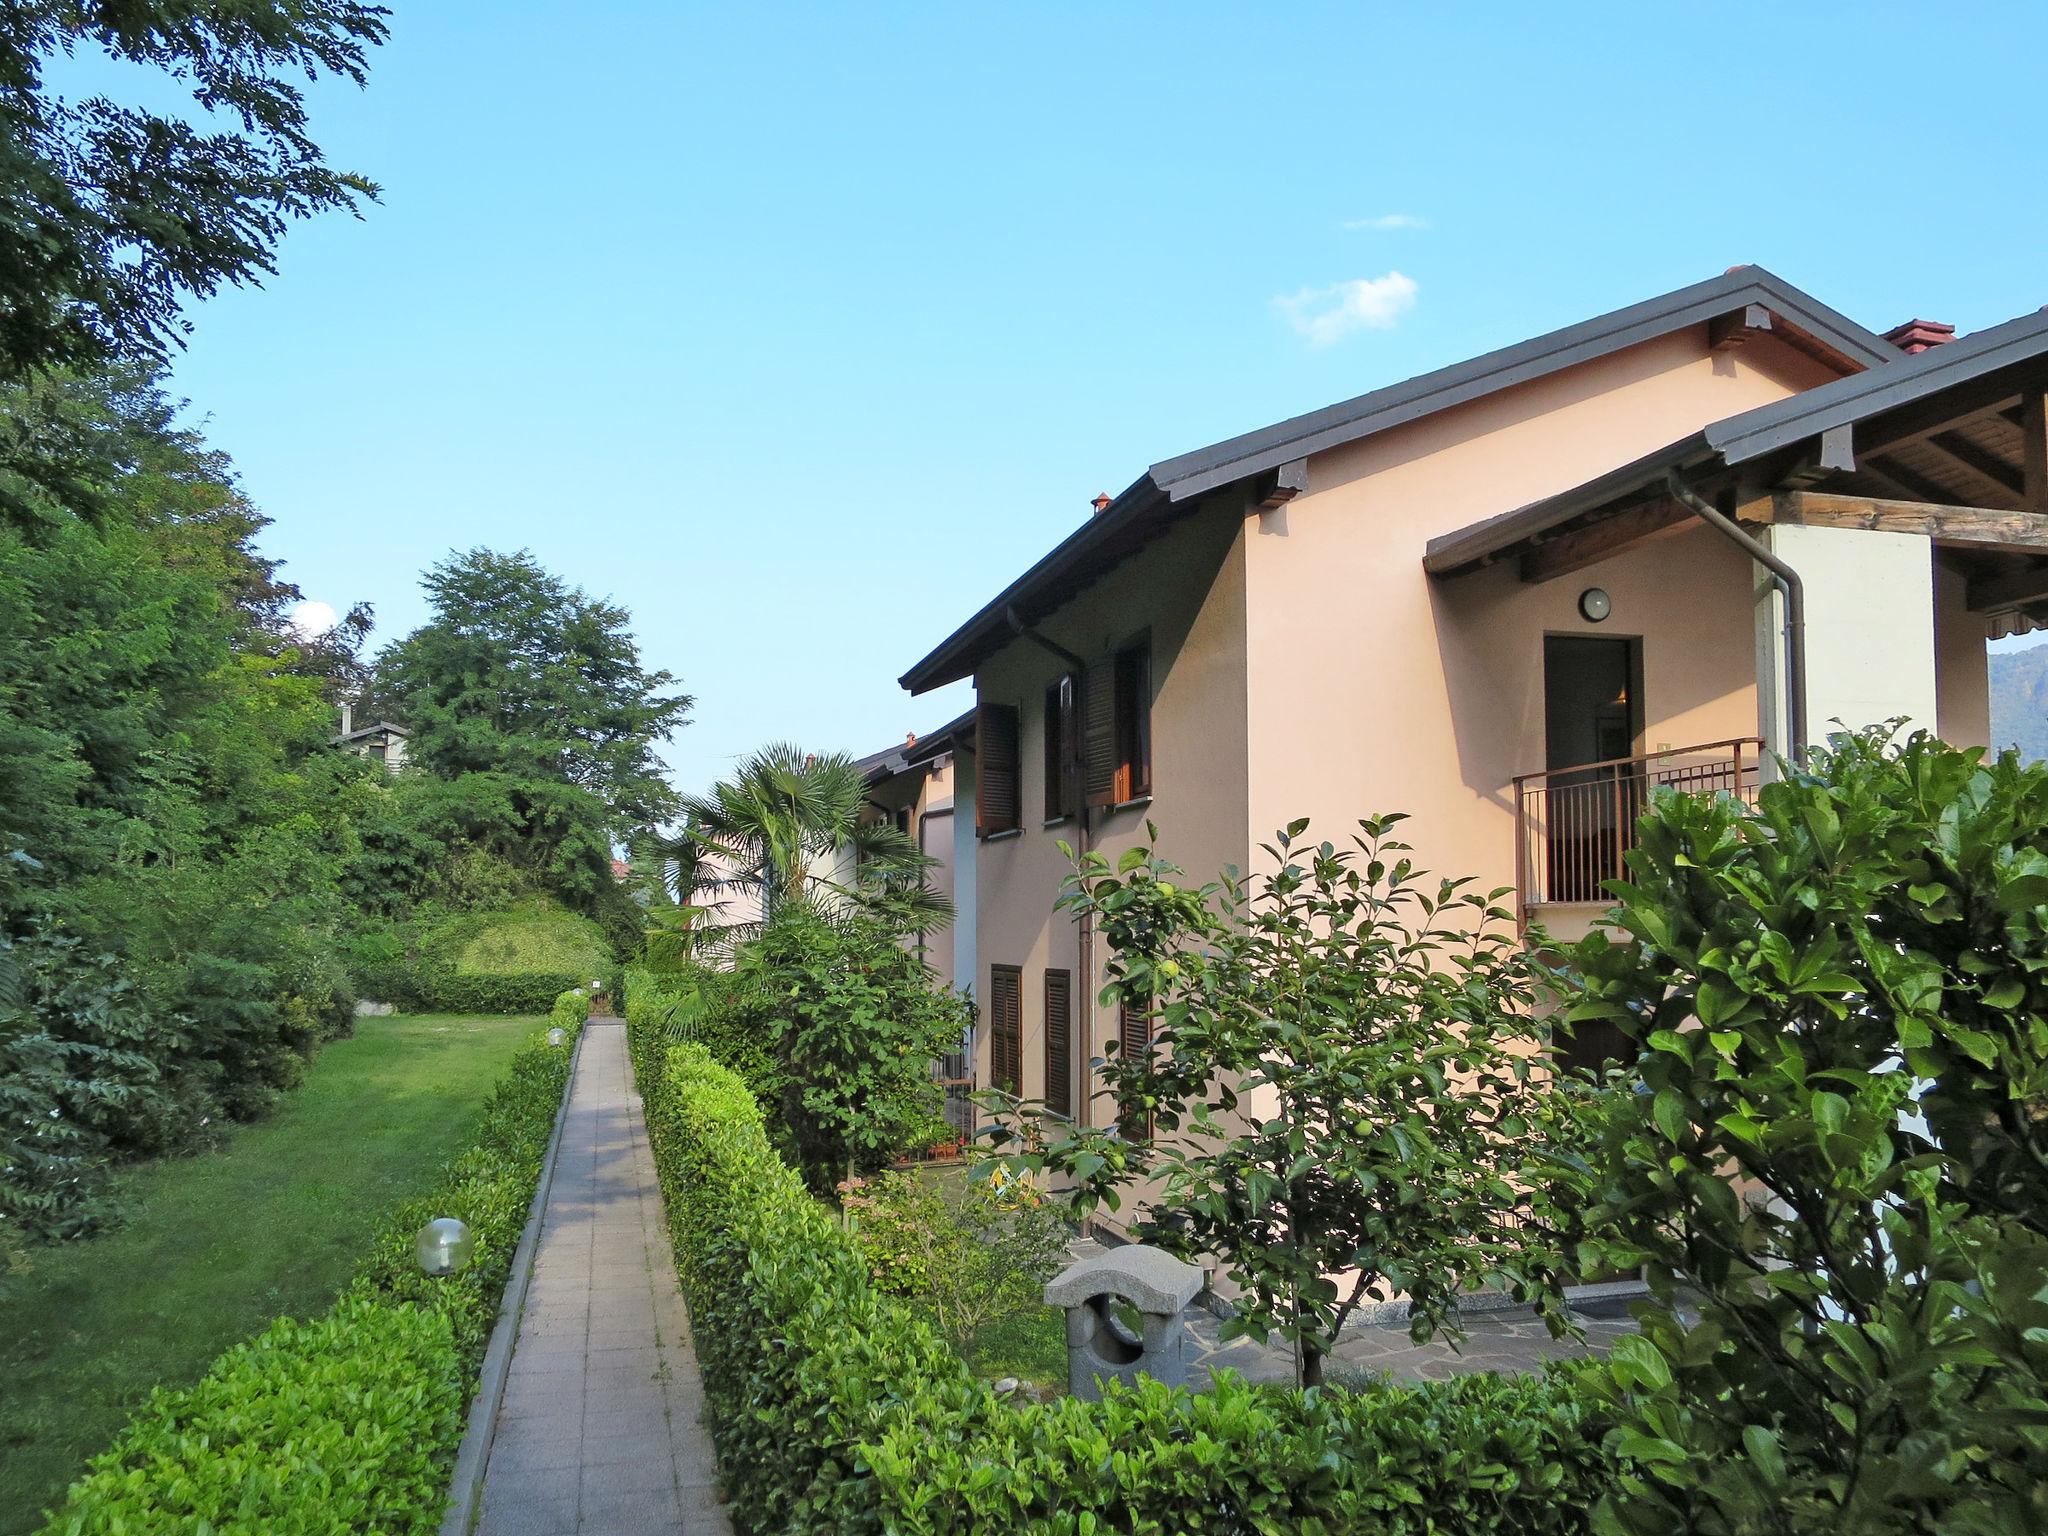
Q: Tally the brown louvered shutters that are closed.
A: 3